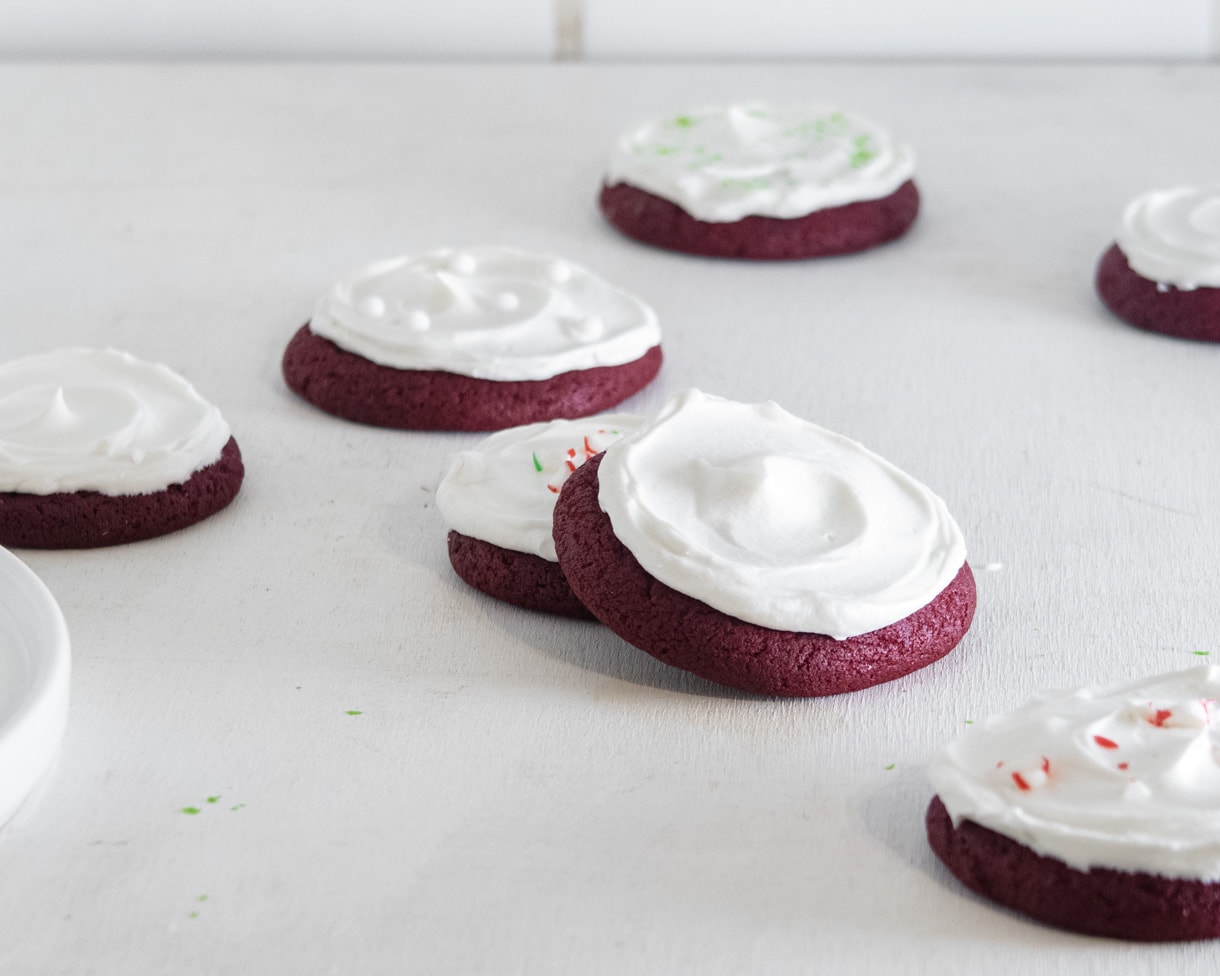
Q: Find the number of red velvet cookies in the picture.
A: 7